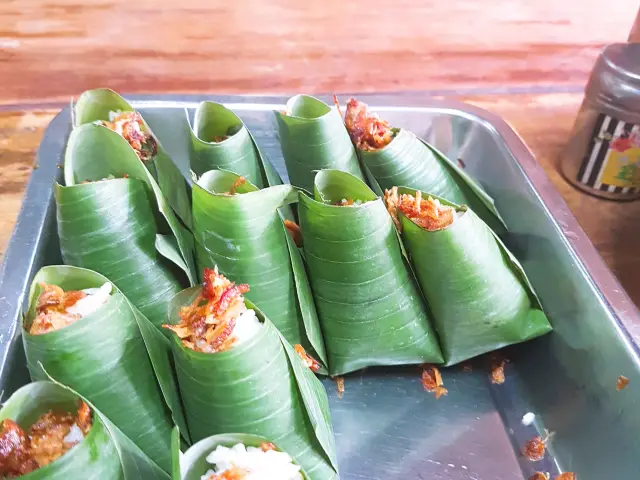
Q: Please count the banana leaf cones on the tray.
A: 12